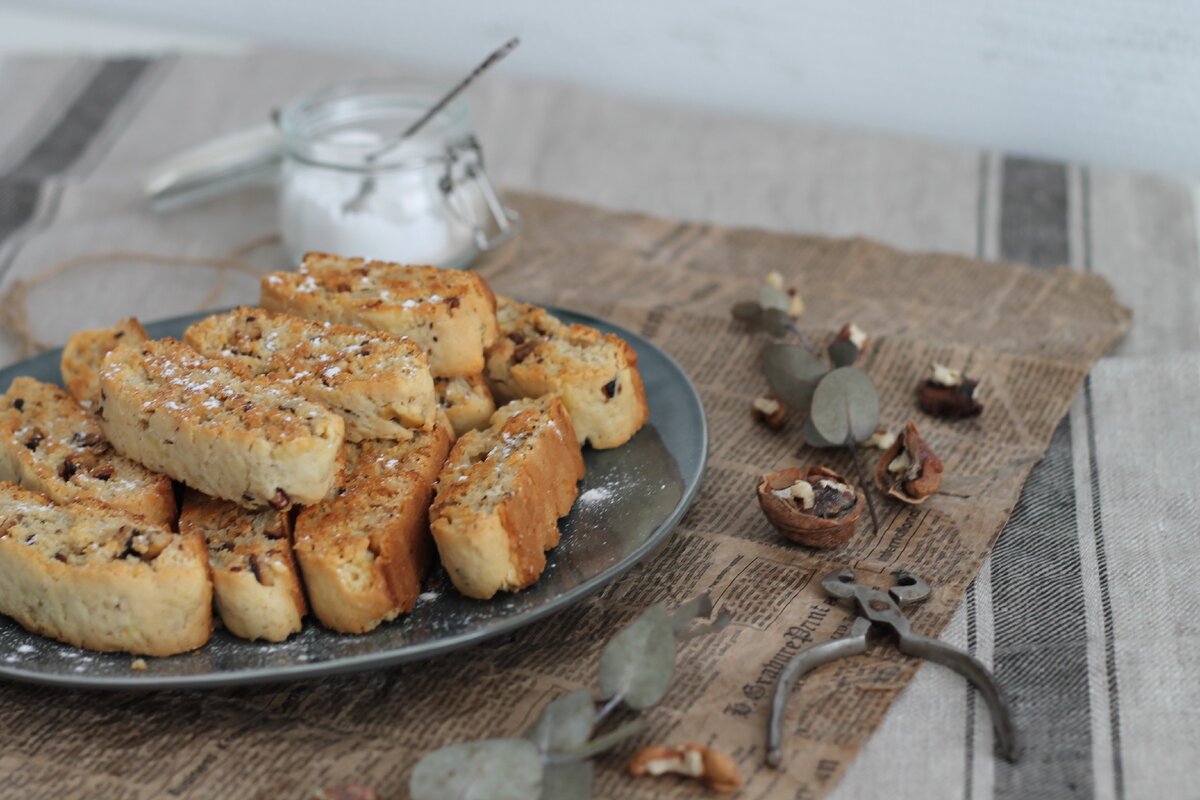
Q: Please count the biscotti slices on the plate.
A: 11